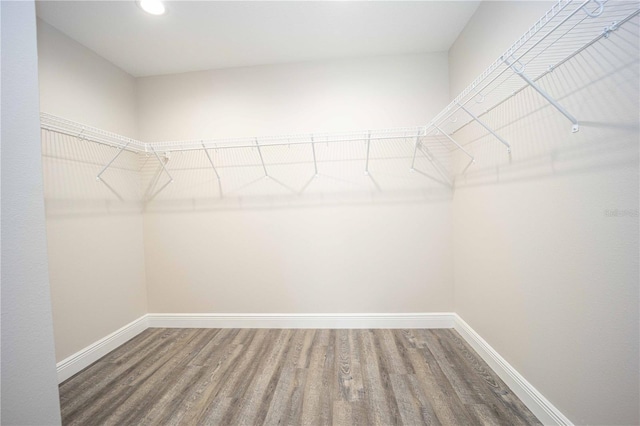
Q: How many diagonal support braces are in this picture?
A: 10